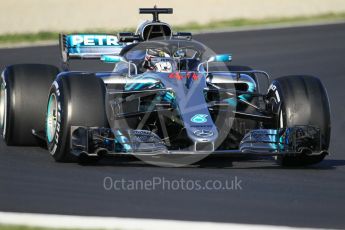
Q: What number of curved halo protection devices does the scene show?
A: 1